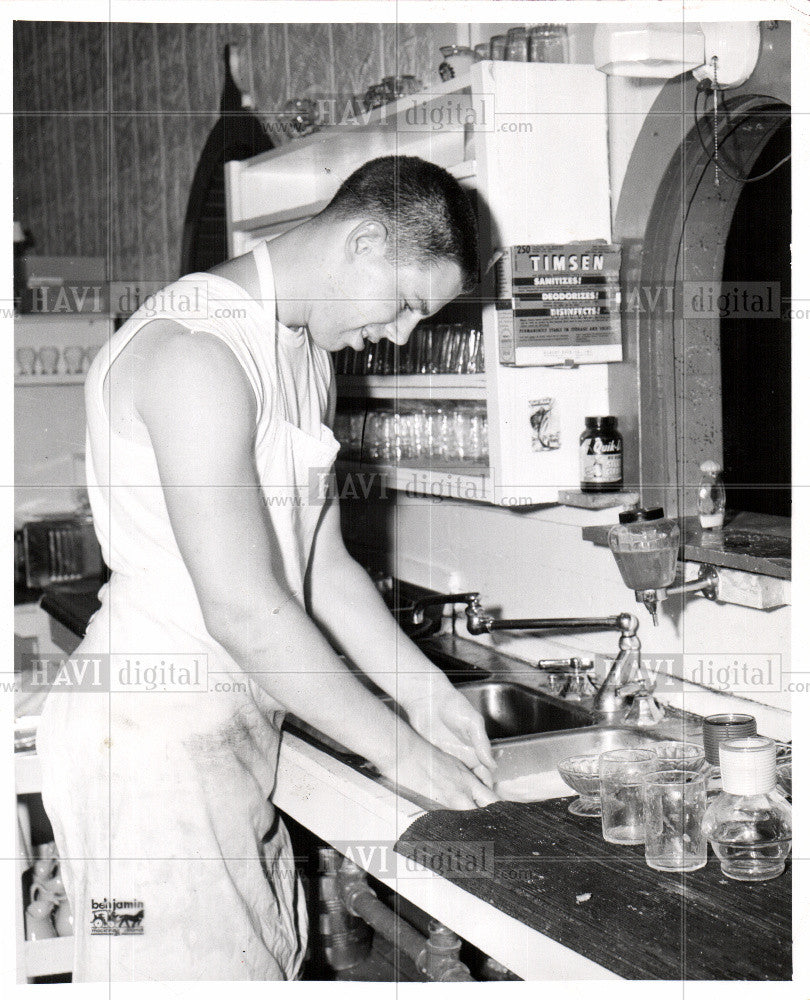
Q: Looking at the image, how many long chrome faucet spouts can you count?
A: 1